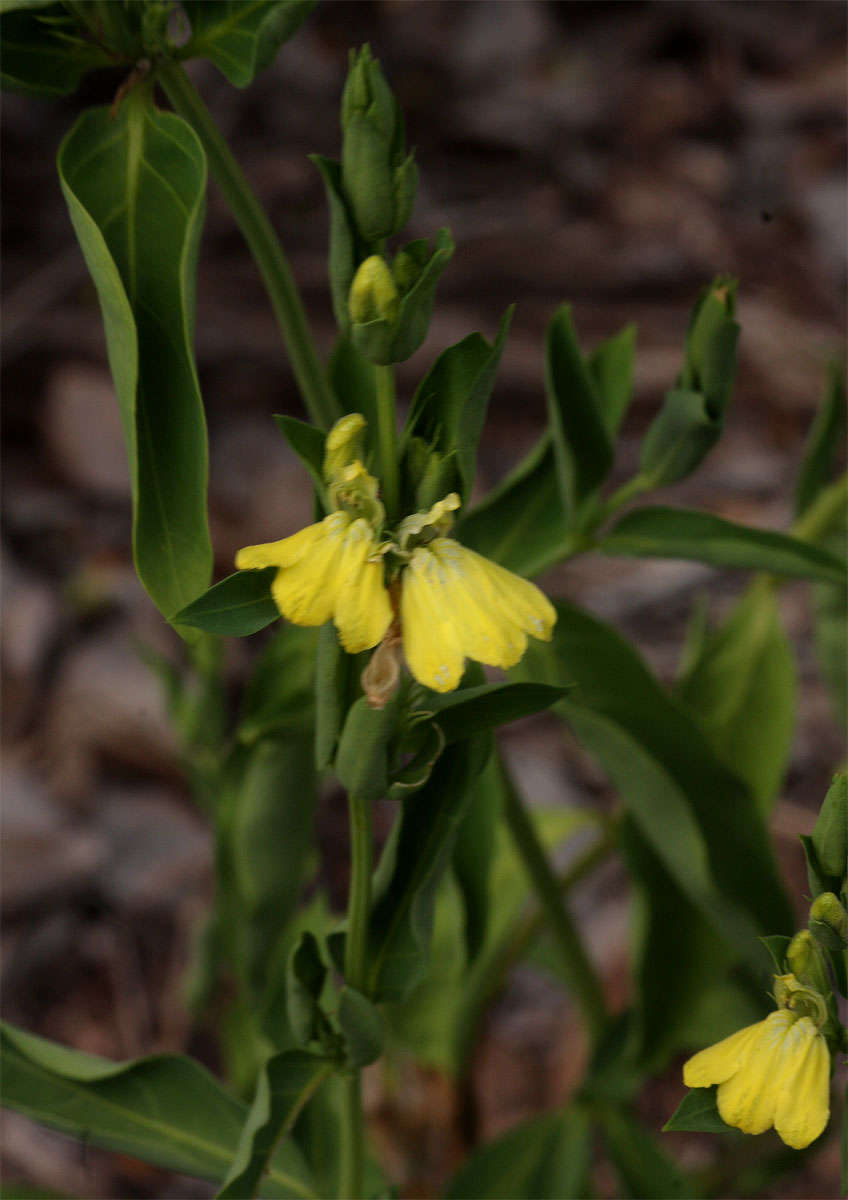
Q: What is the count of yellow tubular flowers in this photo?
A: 3